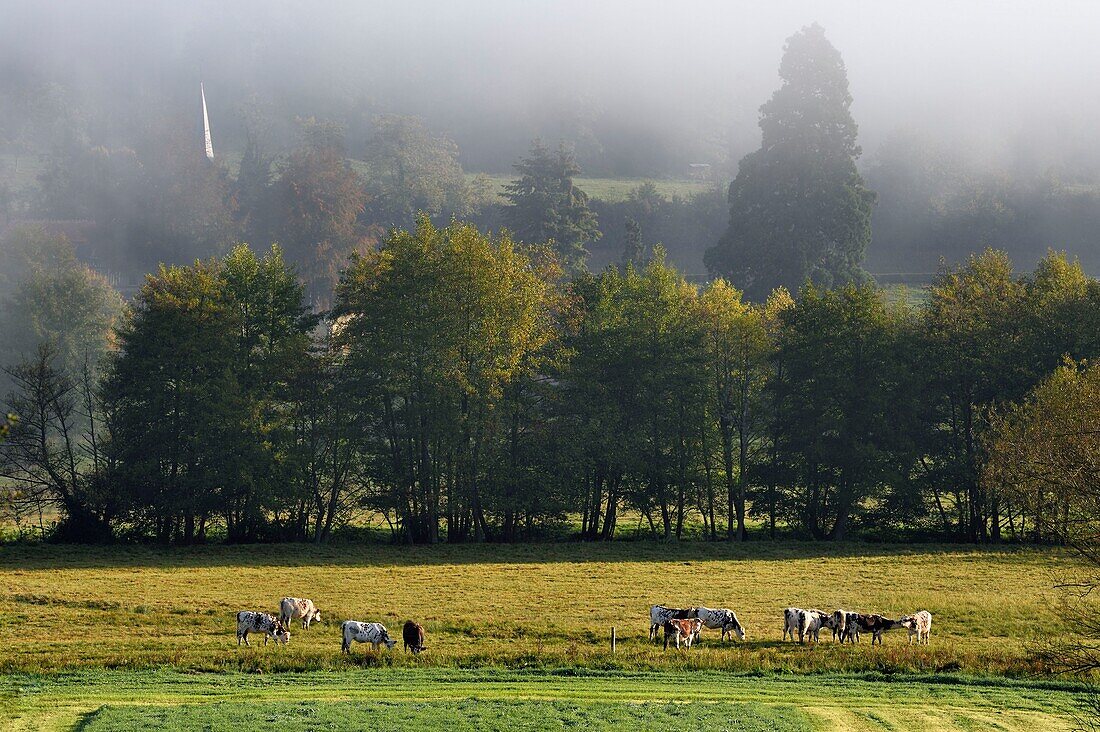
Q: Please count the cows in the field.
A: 12